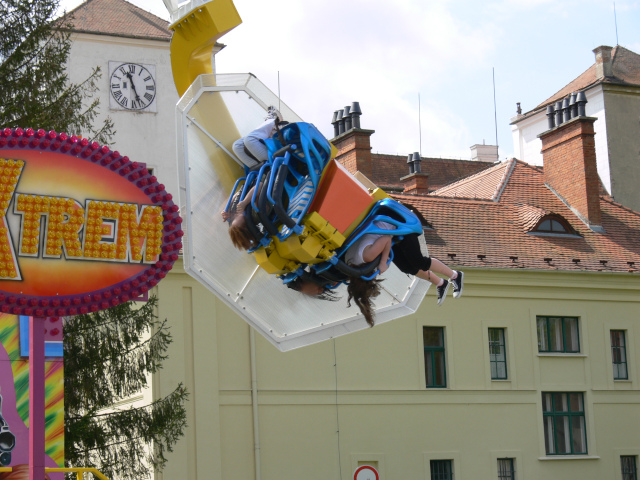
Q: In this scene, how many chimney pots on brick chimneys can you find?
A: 11